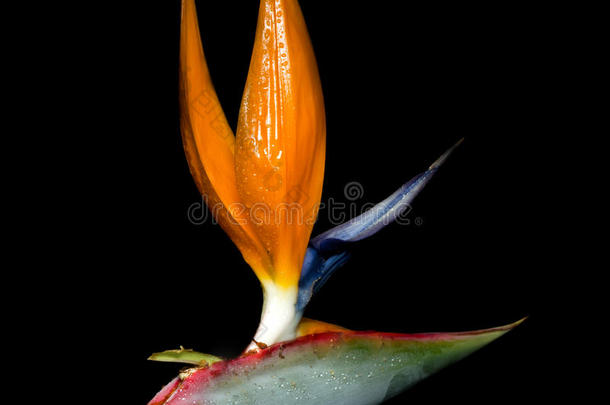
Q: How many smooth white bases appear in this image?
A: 1